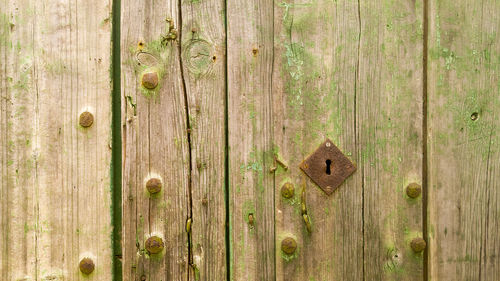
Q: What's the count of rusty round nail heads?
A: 9